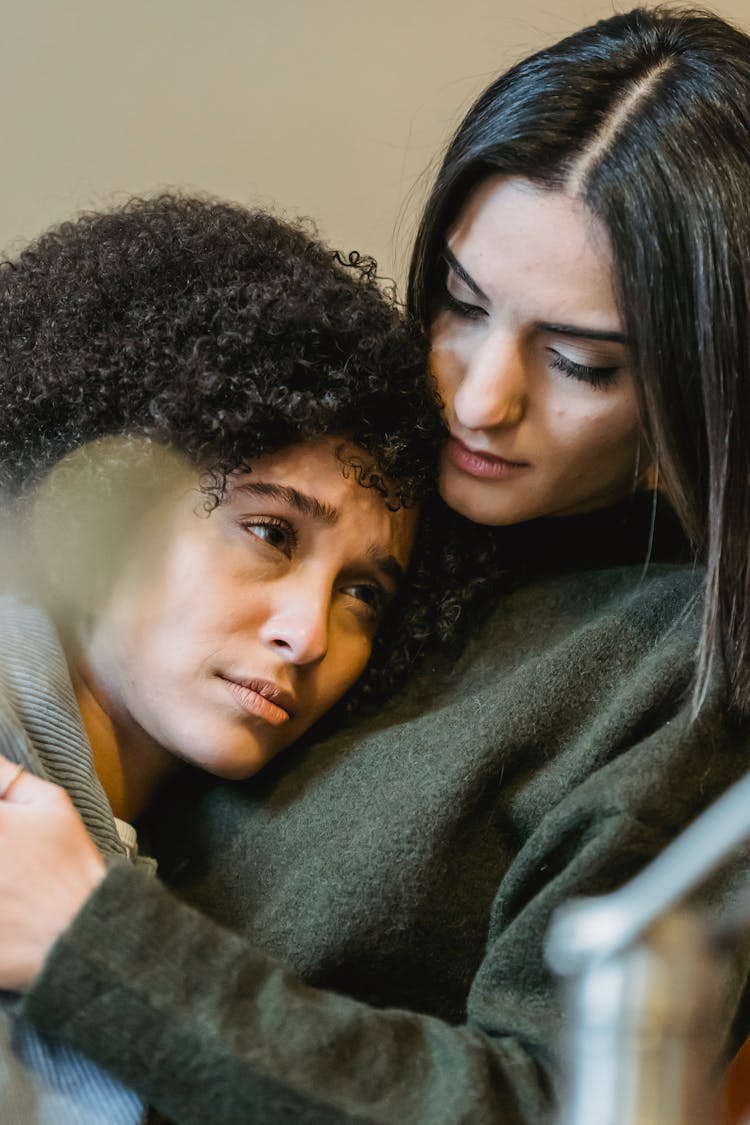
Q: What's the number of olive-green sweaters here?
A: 1